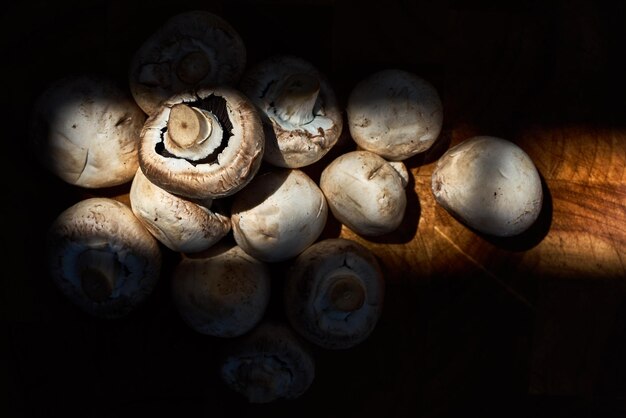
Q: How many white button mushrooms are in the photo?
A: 13